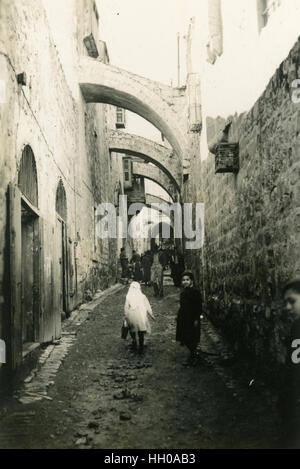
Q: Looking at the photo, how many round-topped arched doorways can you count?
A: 2